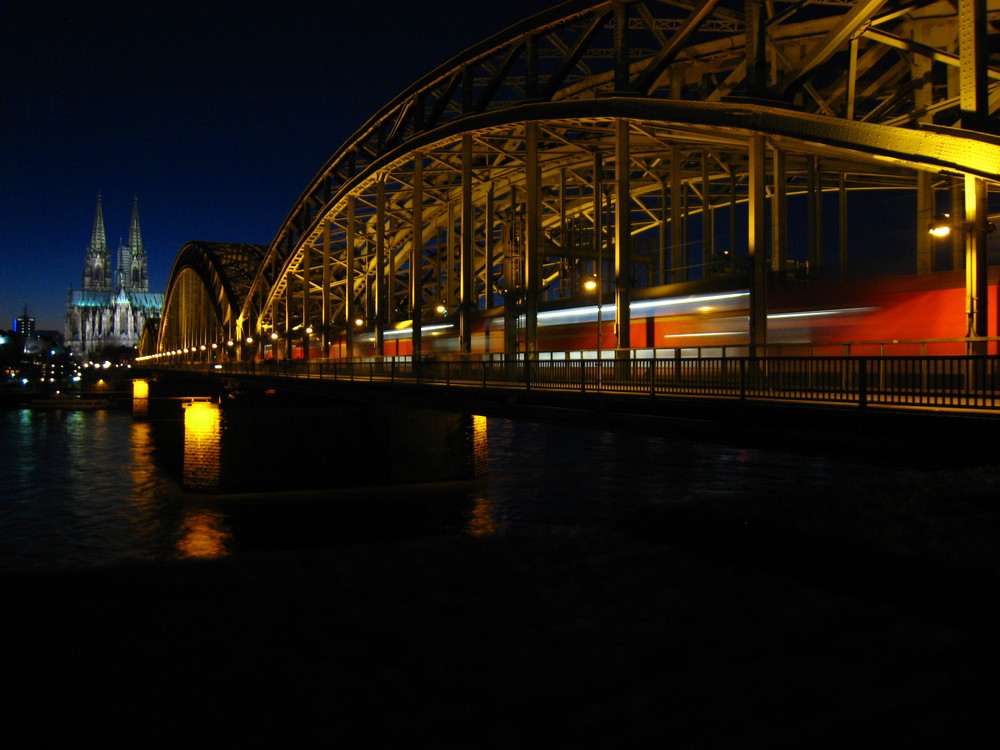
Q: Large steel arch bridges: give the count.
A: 1